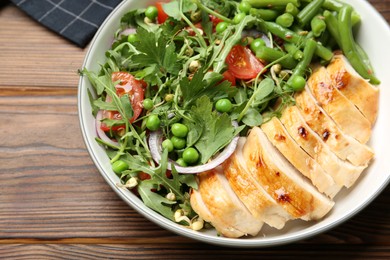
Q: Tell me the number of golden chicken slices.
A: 9